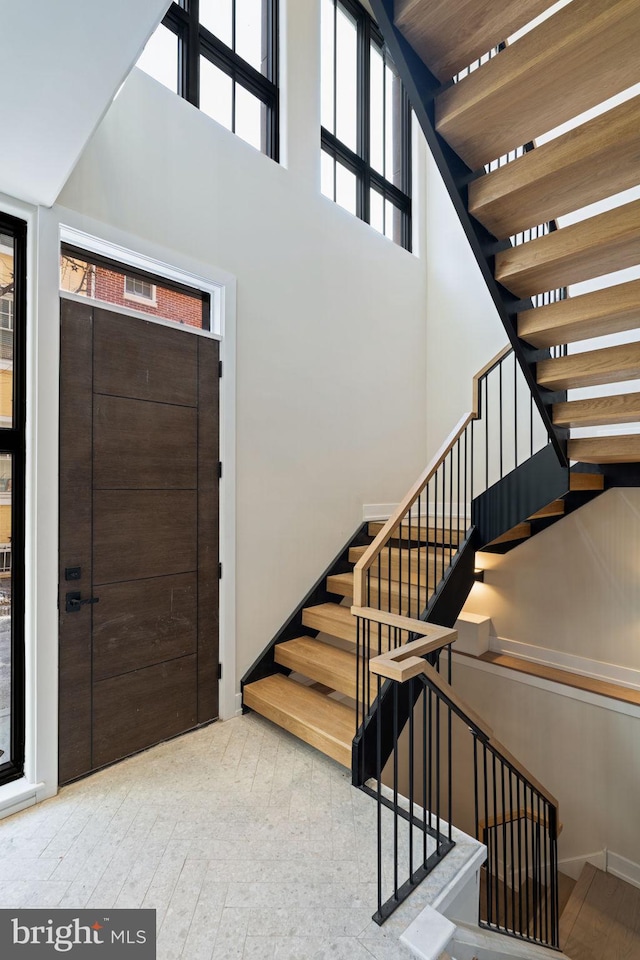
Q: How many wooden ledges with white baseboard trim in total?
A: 1